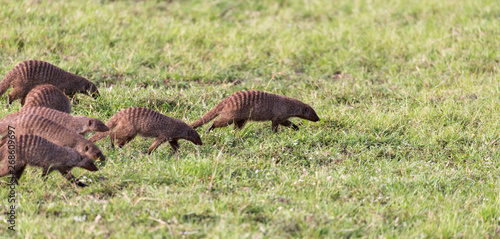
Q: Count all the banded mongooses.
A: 7